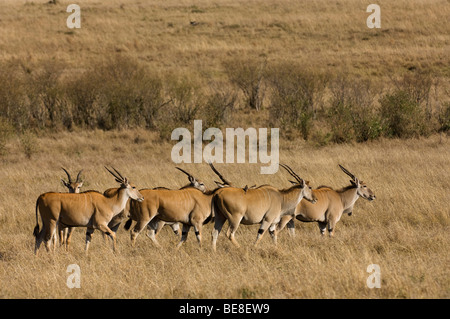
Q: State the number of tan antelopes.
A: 6